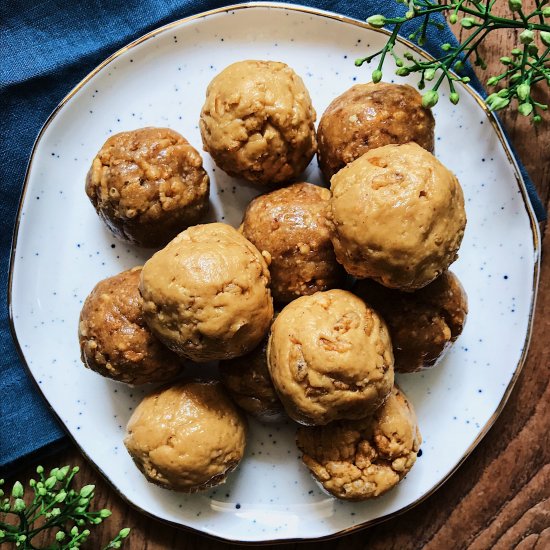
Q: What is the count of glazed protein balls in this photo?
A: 12